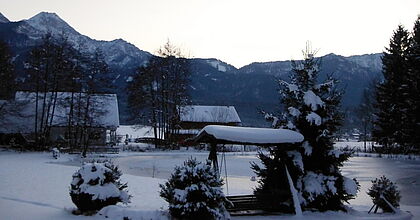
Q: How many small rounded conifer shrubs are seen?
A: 3